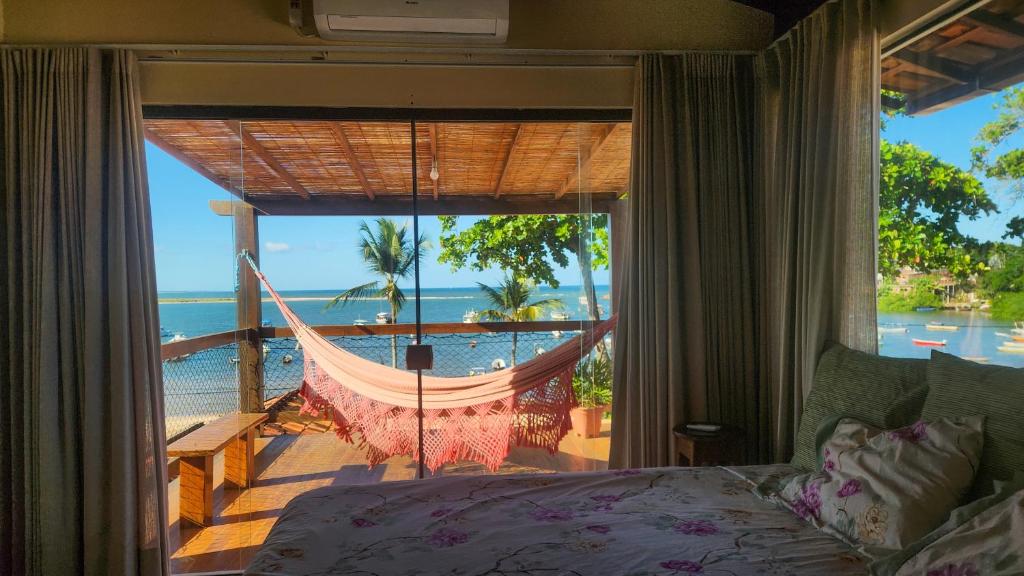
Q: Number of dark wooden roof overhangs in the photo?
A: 1